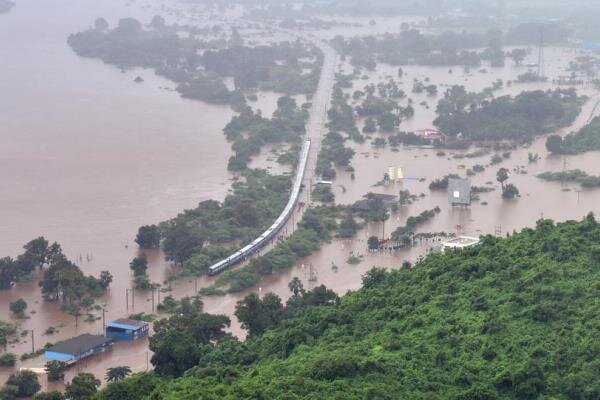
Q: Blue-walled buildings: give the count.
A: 2